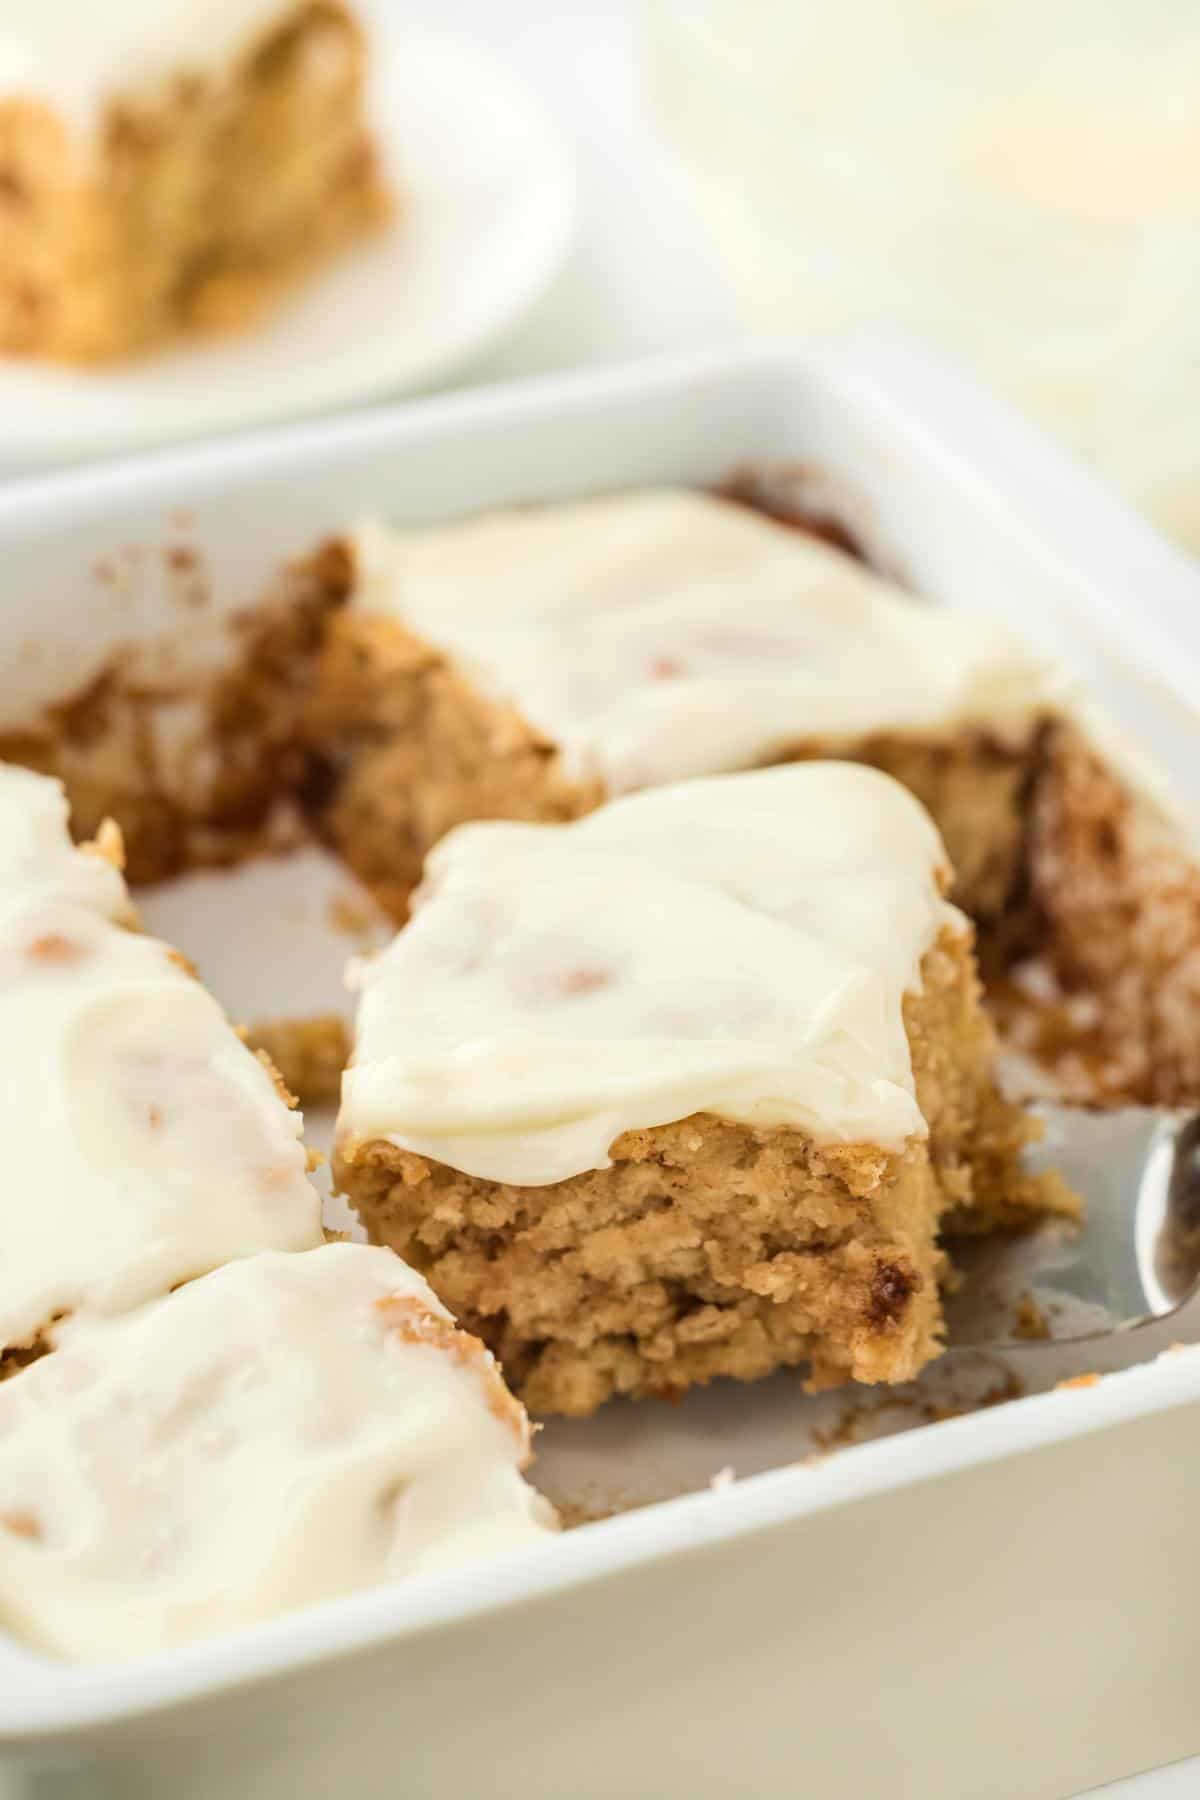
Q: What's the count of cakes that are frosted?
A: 5